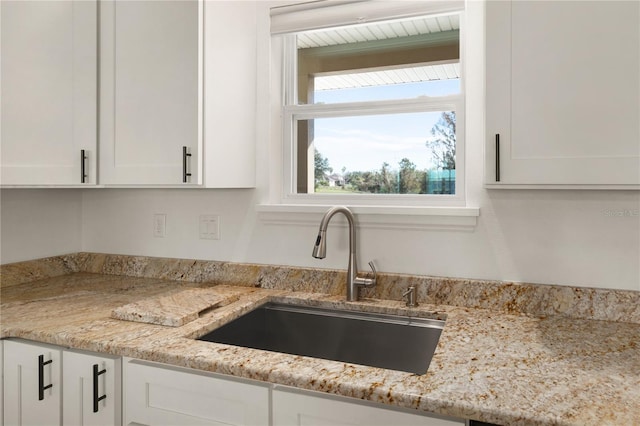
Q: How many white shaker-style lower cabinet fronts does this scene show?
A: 4